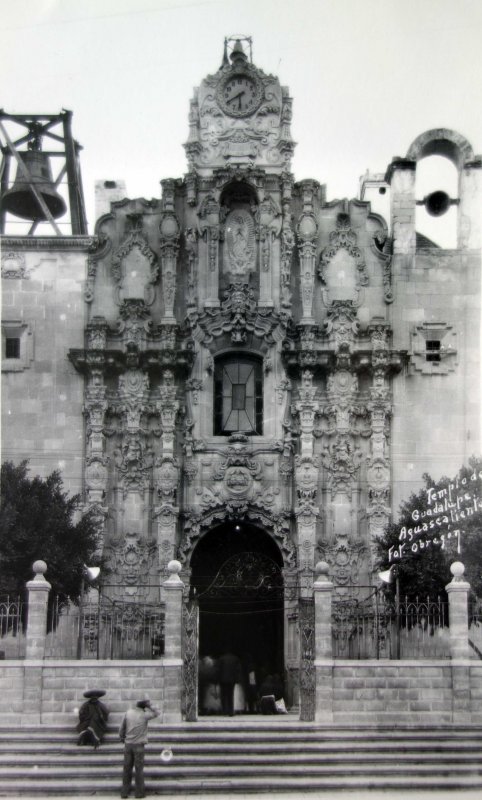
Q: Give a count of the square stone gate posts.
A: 4